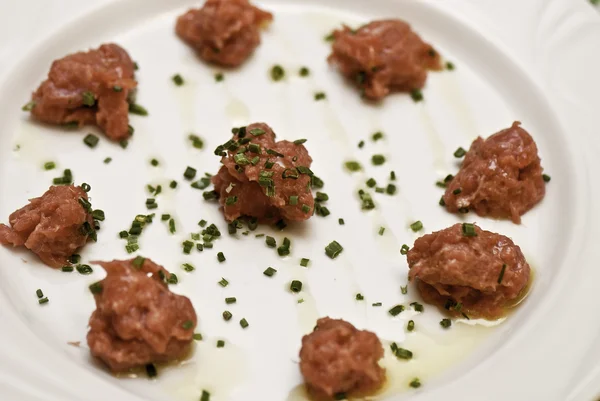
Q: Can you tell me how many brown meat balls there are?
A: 9